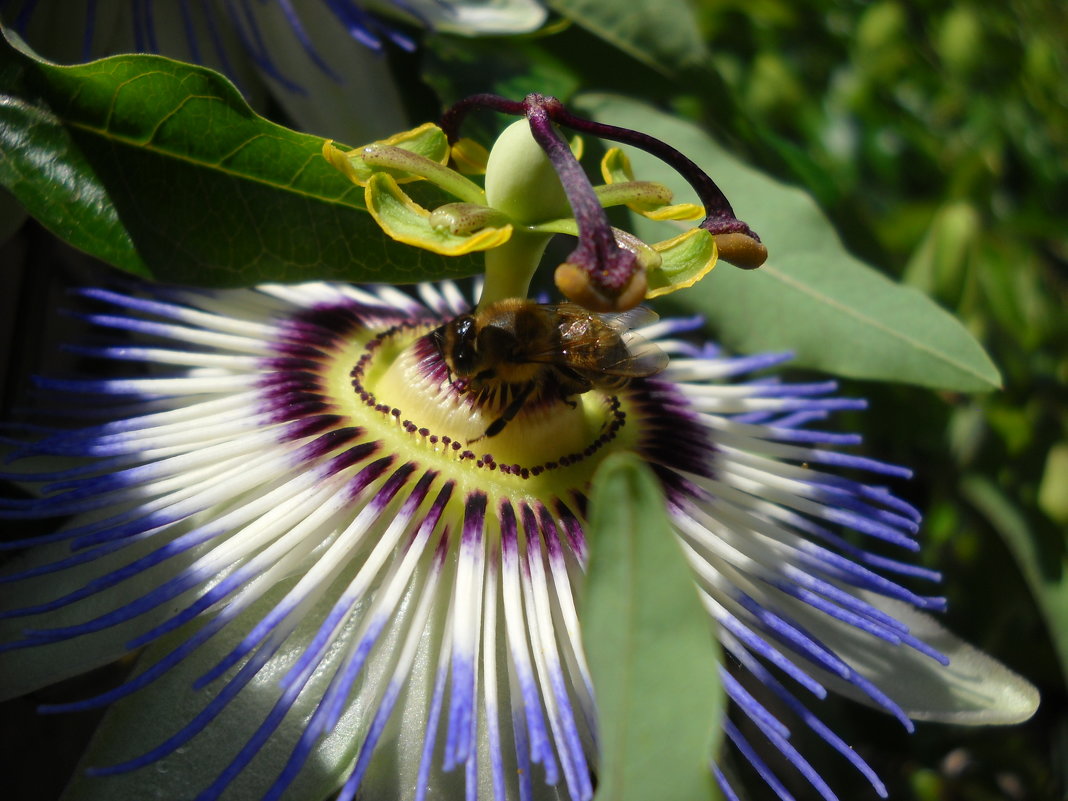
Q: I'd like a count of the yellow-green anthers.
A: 5